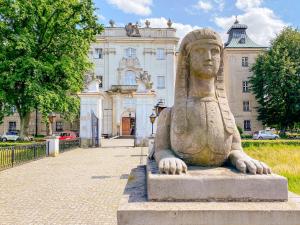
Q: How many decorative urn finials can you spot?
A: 3